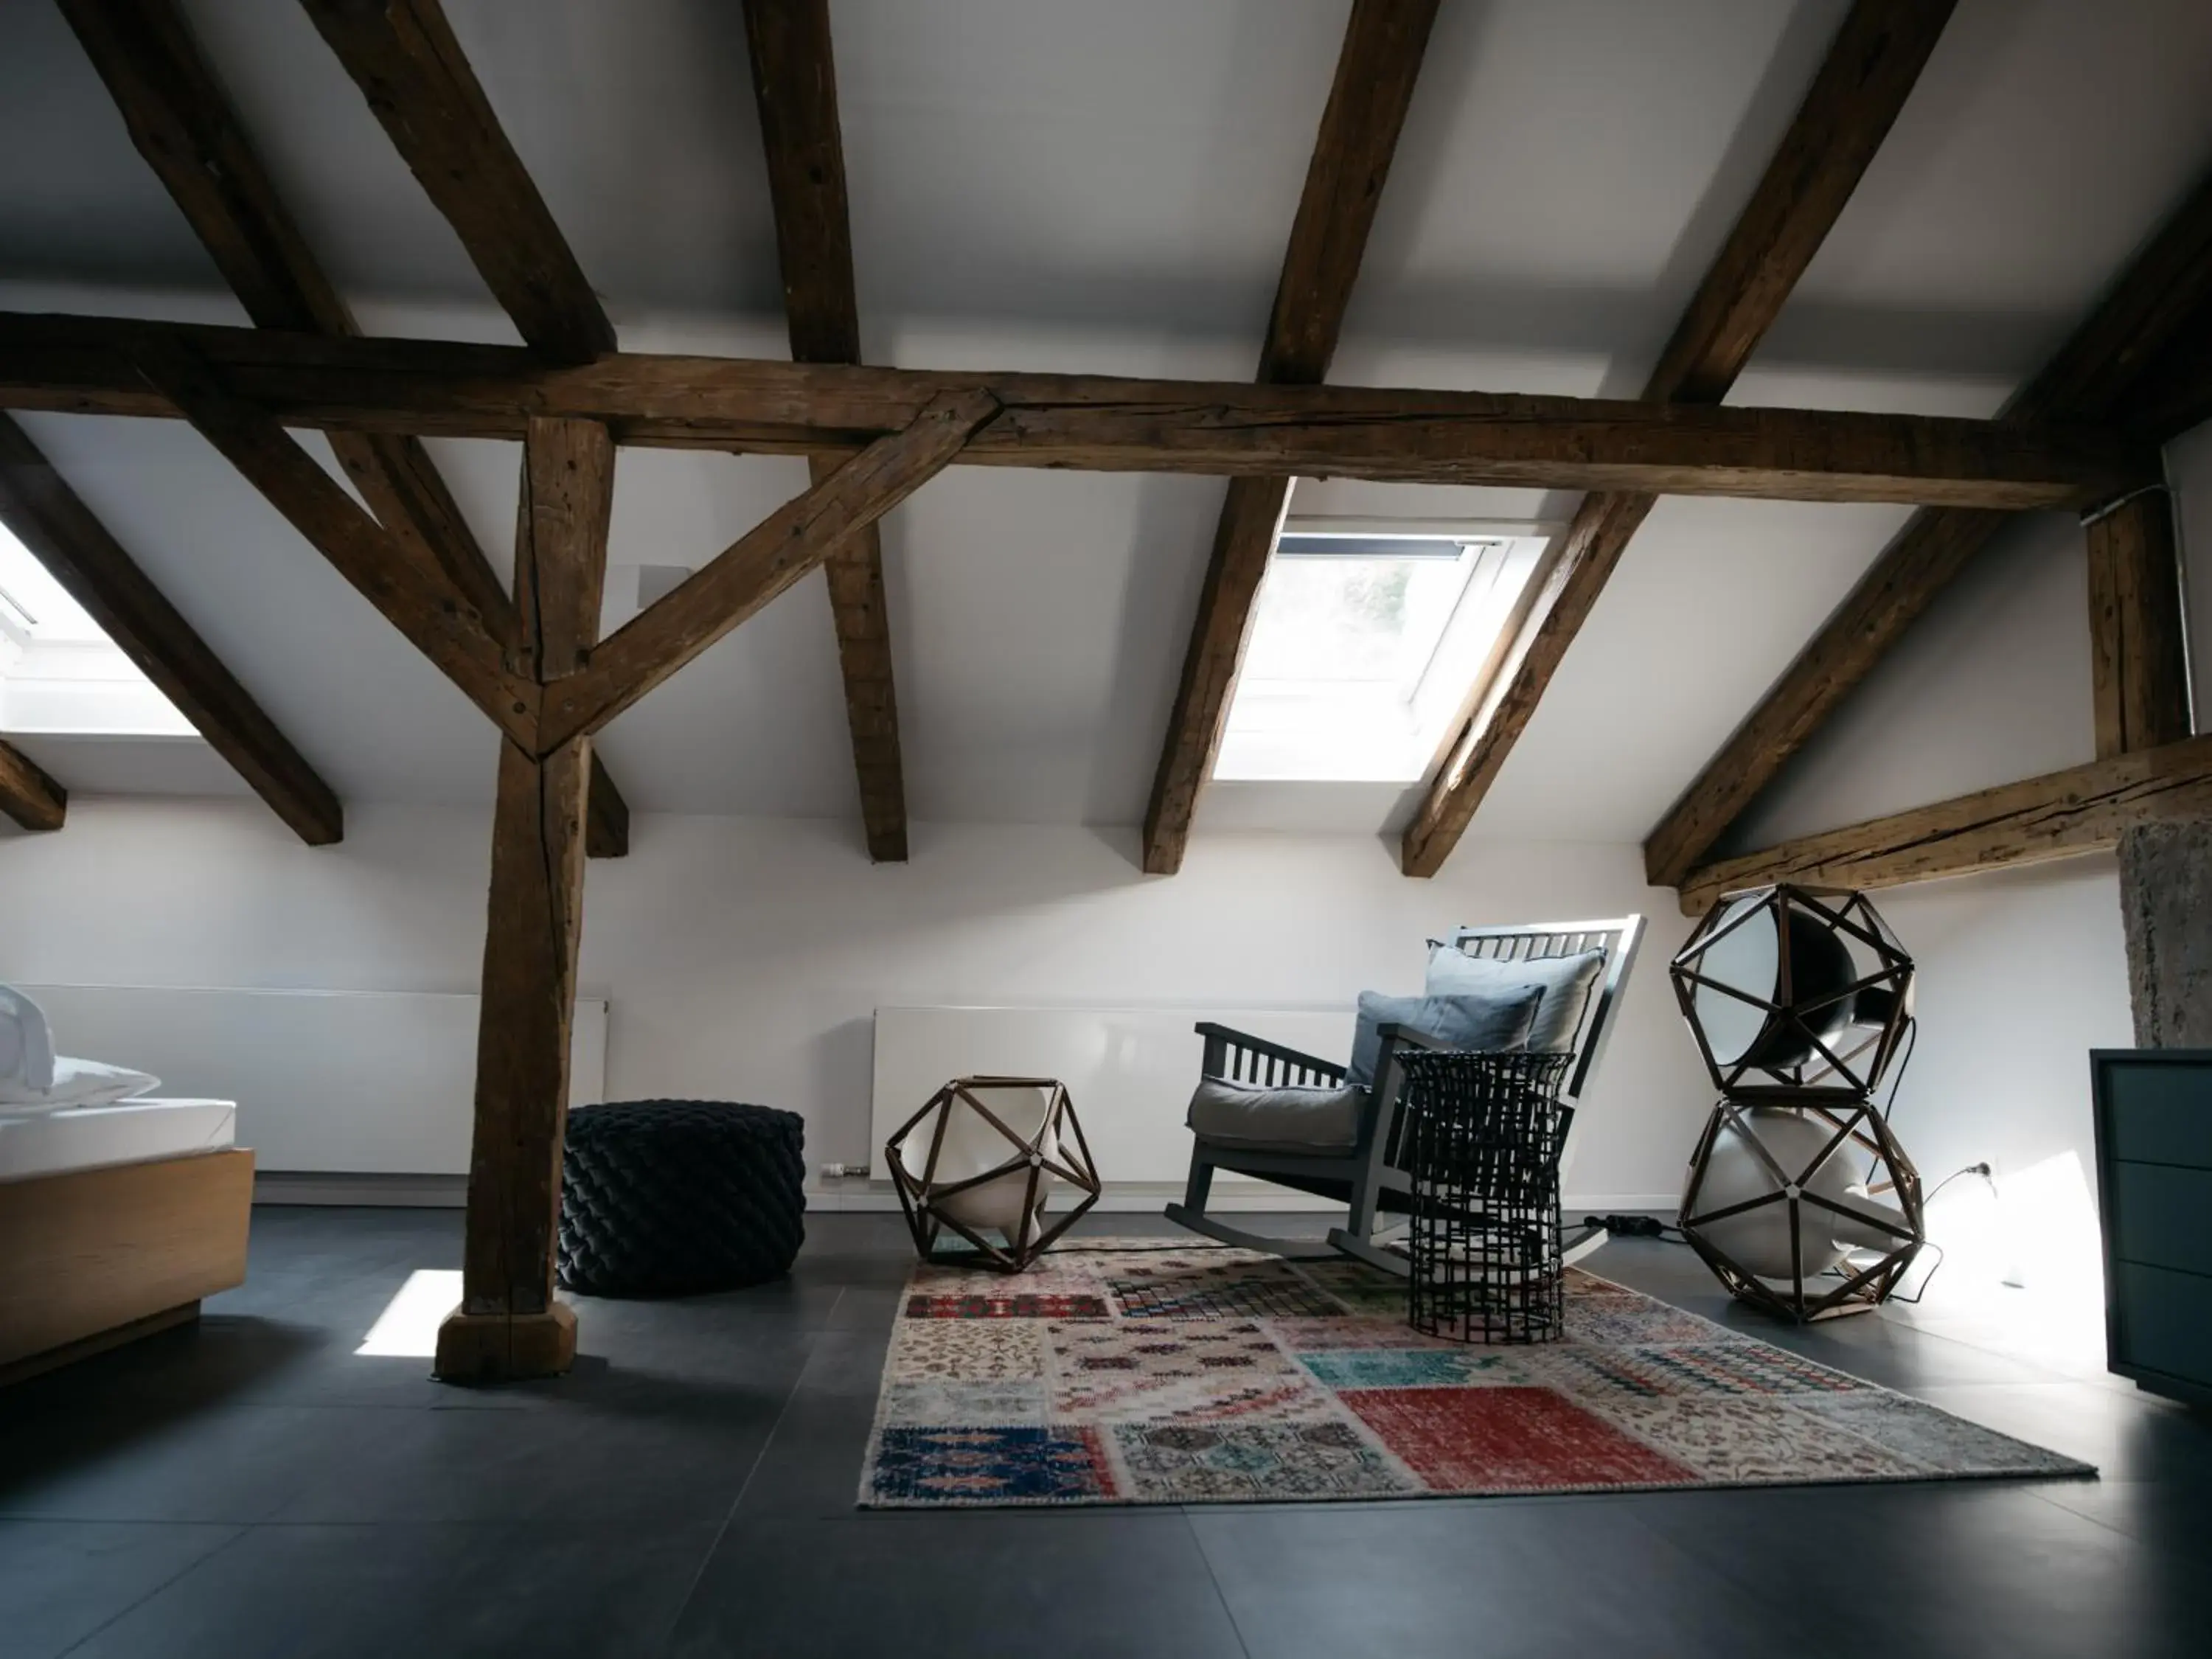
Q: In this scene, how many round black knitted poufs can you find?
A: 1